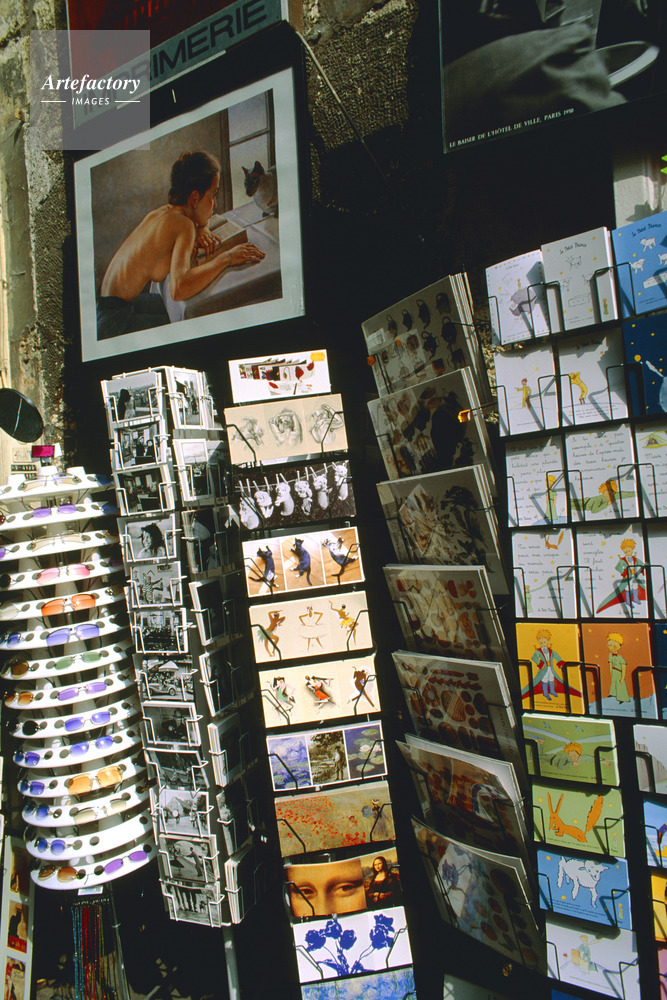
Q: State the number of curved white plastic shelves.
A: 14